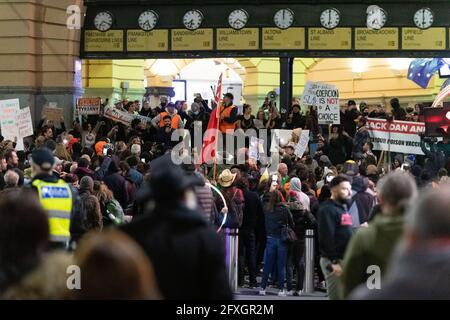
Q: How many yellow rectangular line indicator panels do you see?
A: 8